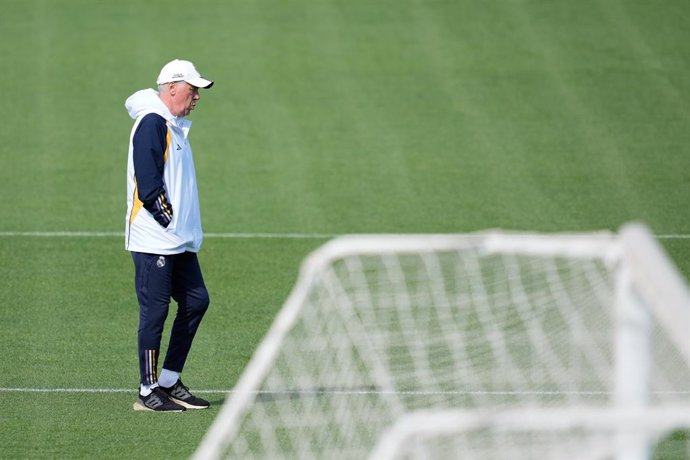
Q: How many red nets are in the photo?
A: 0